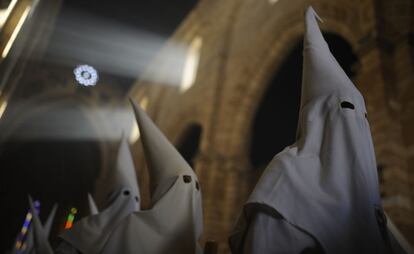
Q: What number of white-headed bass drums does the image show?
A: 0